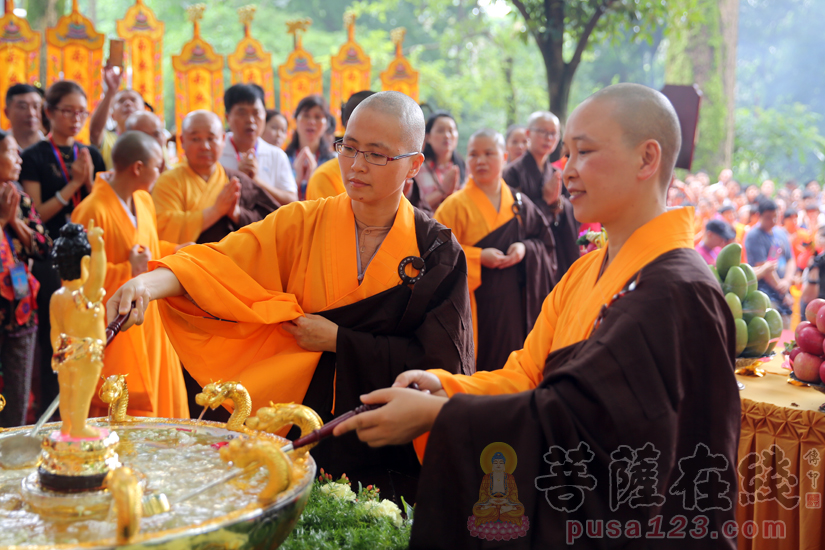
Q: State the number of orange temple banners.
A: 8